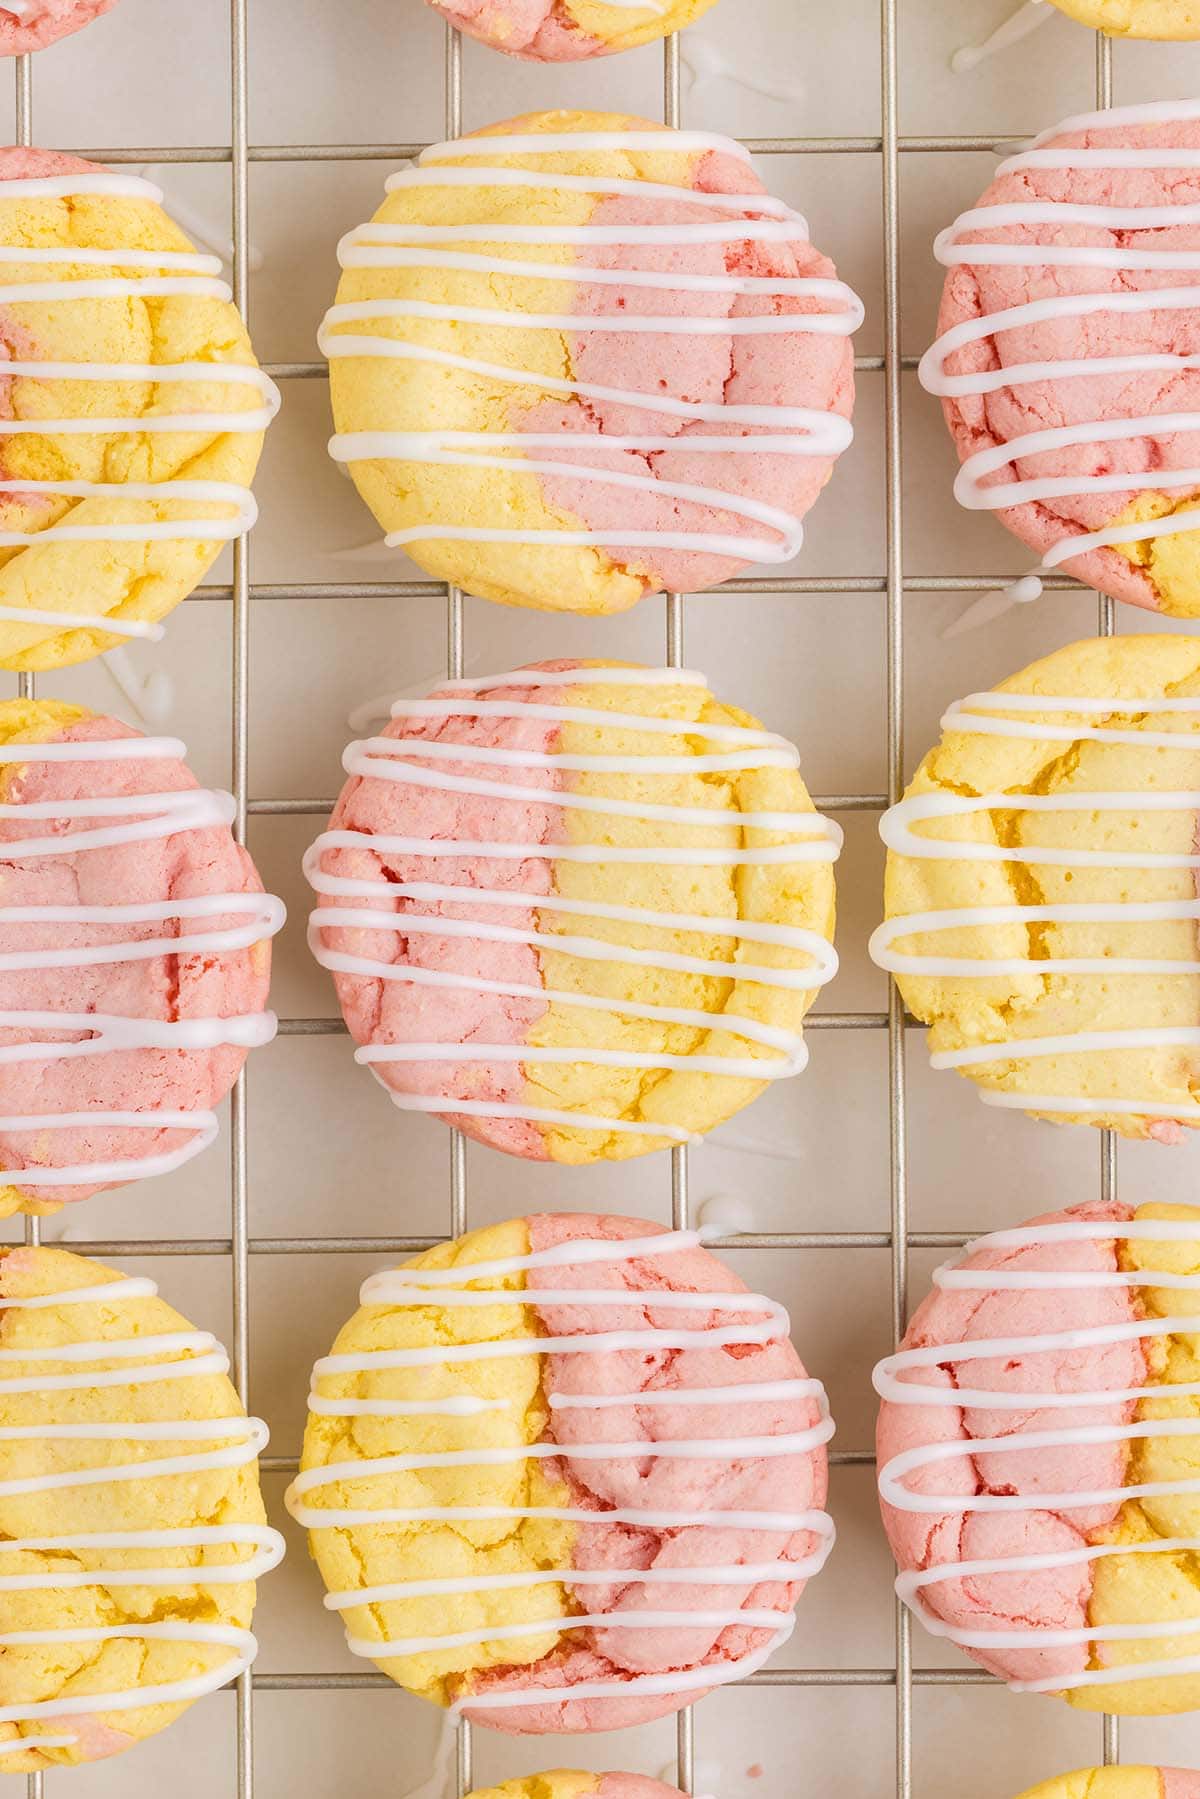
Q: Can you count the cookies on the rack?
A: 14